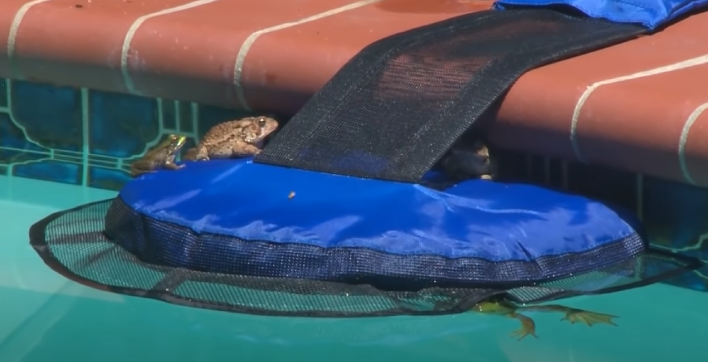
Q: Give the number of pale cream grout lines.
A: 5